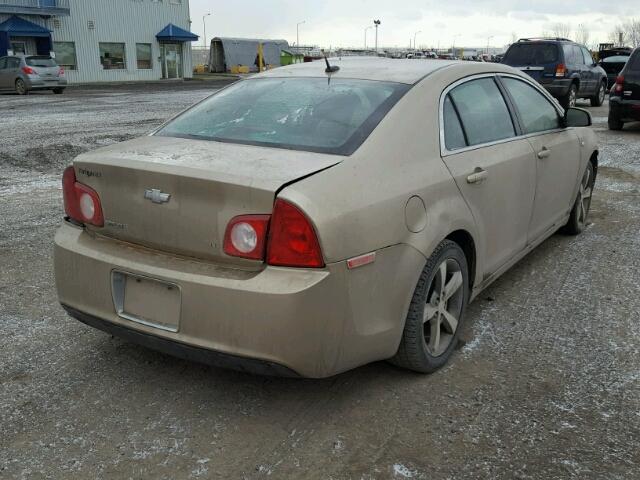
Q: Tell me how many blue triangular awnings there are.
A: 2